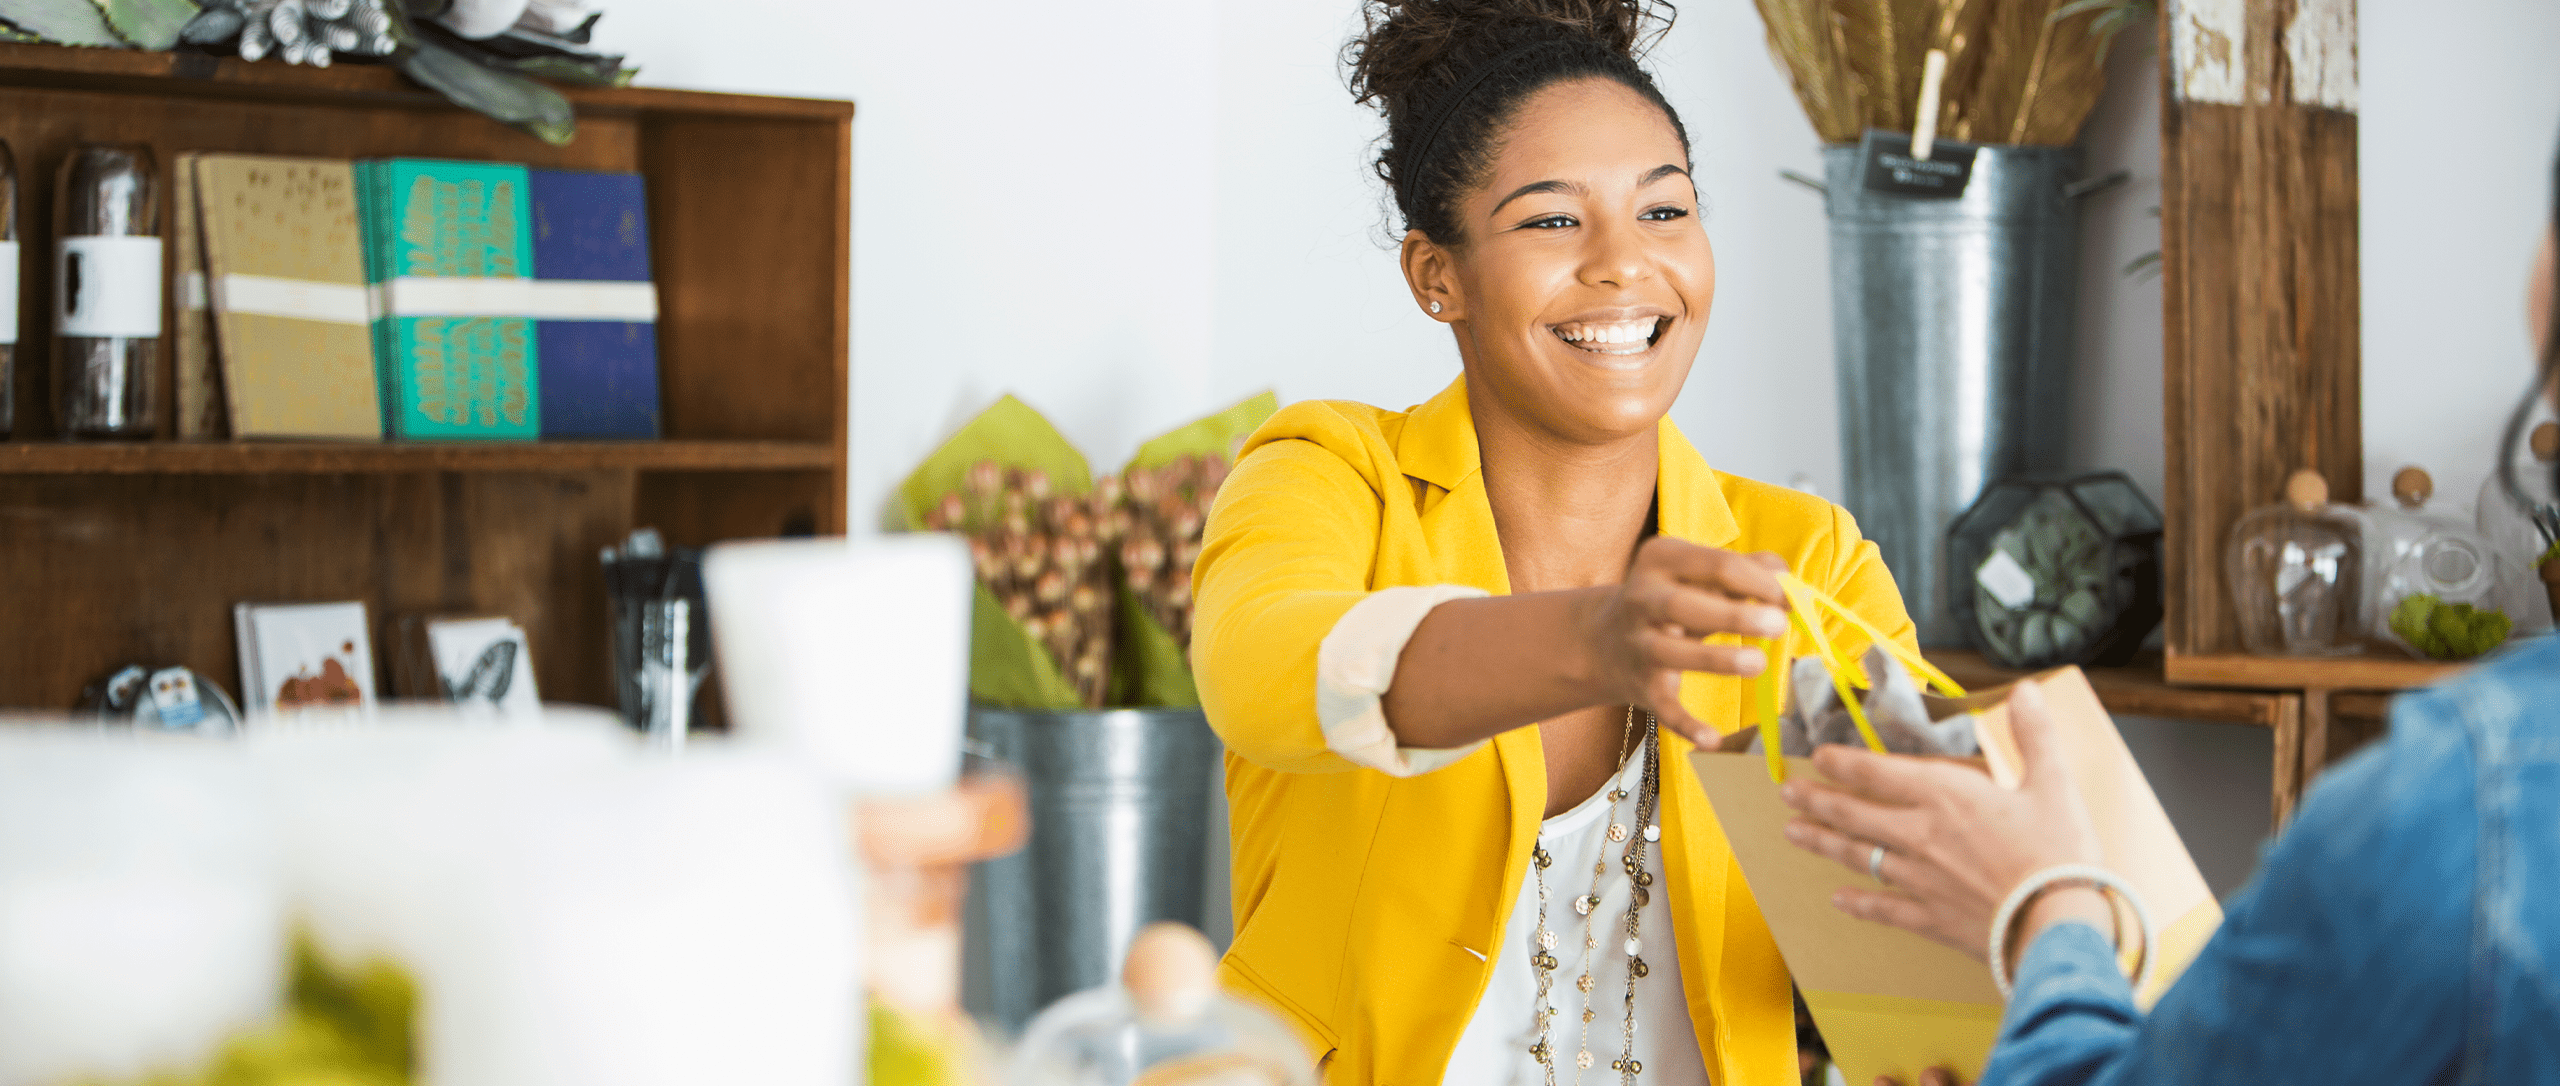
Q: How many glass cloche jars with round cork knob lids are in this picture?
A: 4